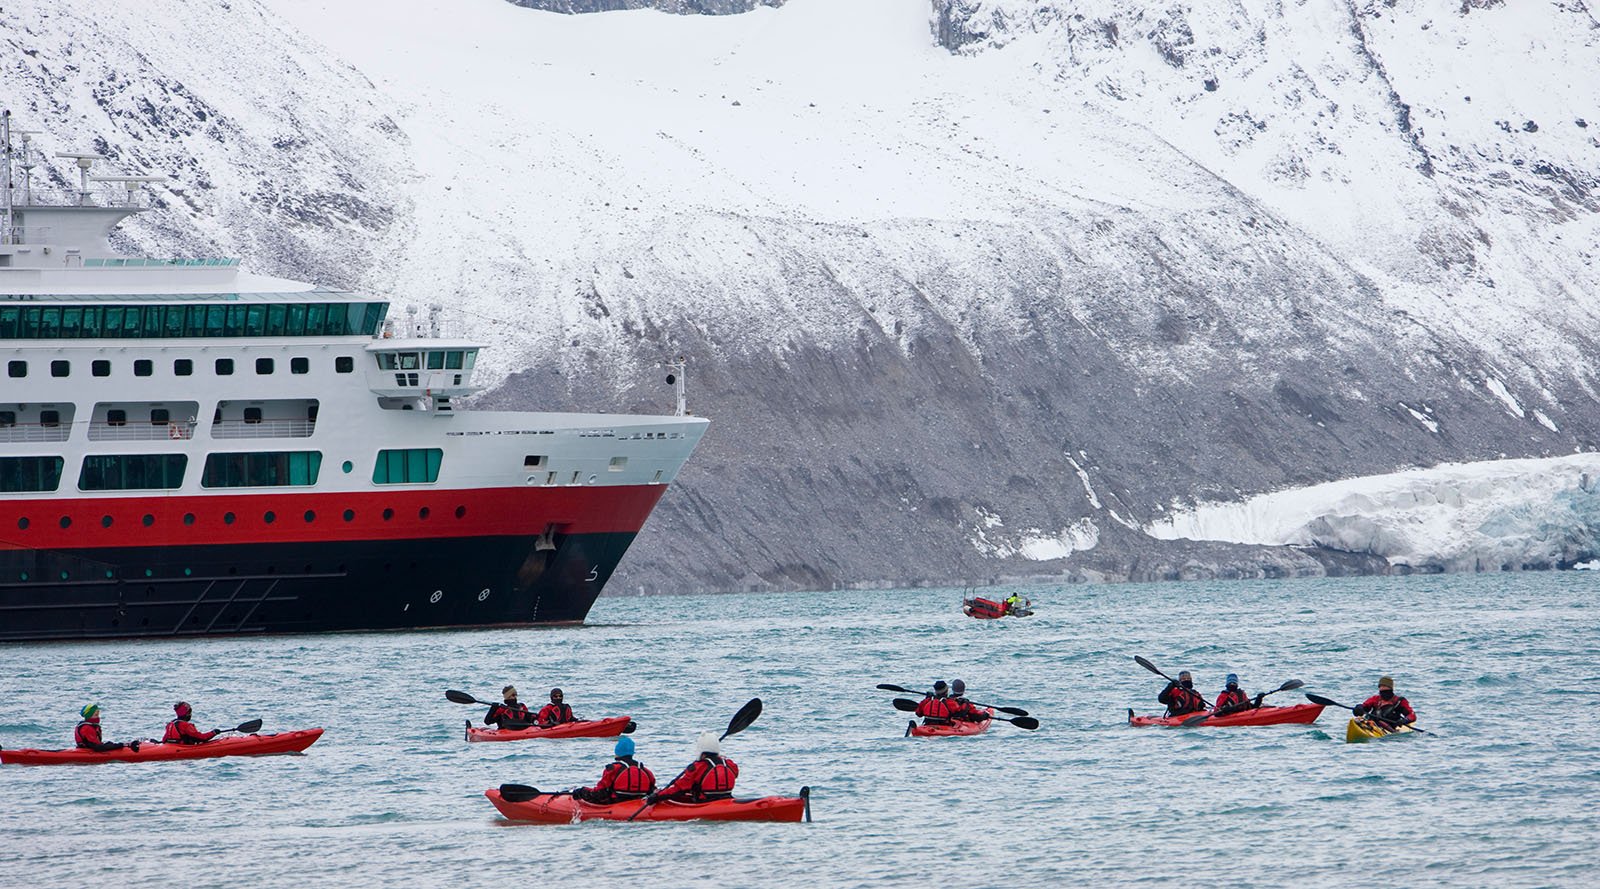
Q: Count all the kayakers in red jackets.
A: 11